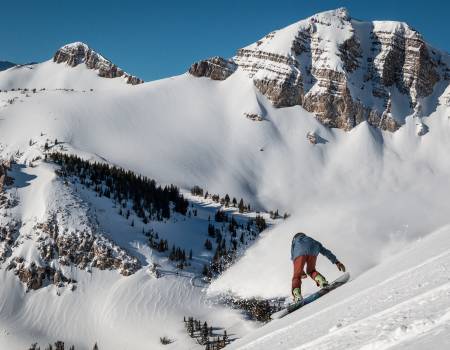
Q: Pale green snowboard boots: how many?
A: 2